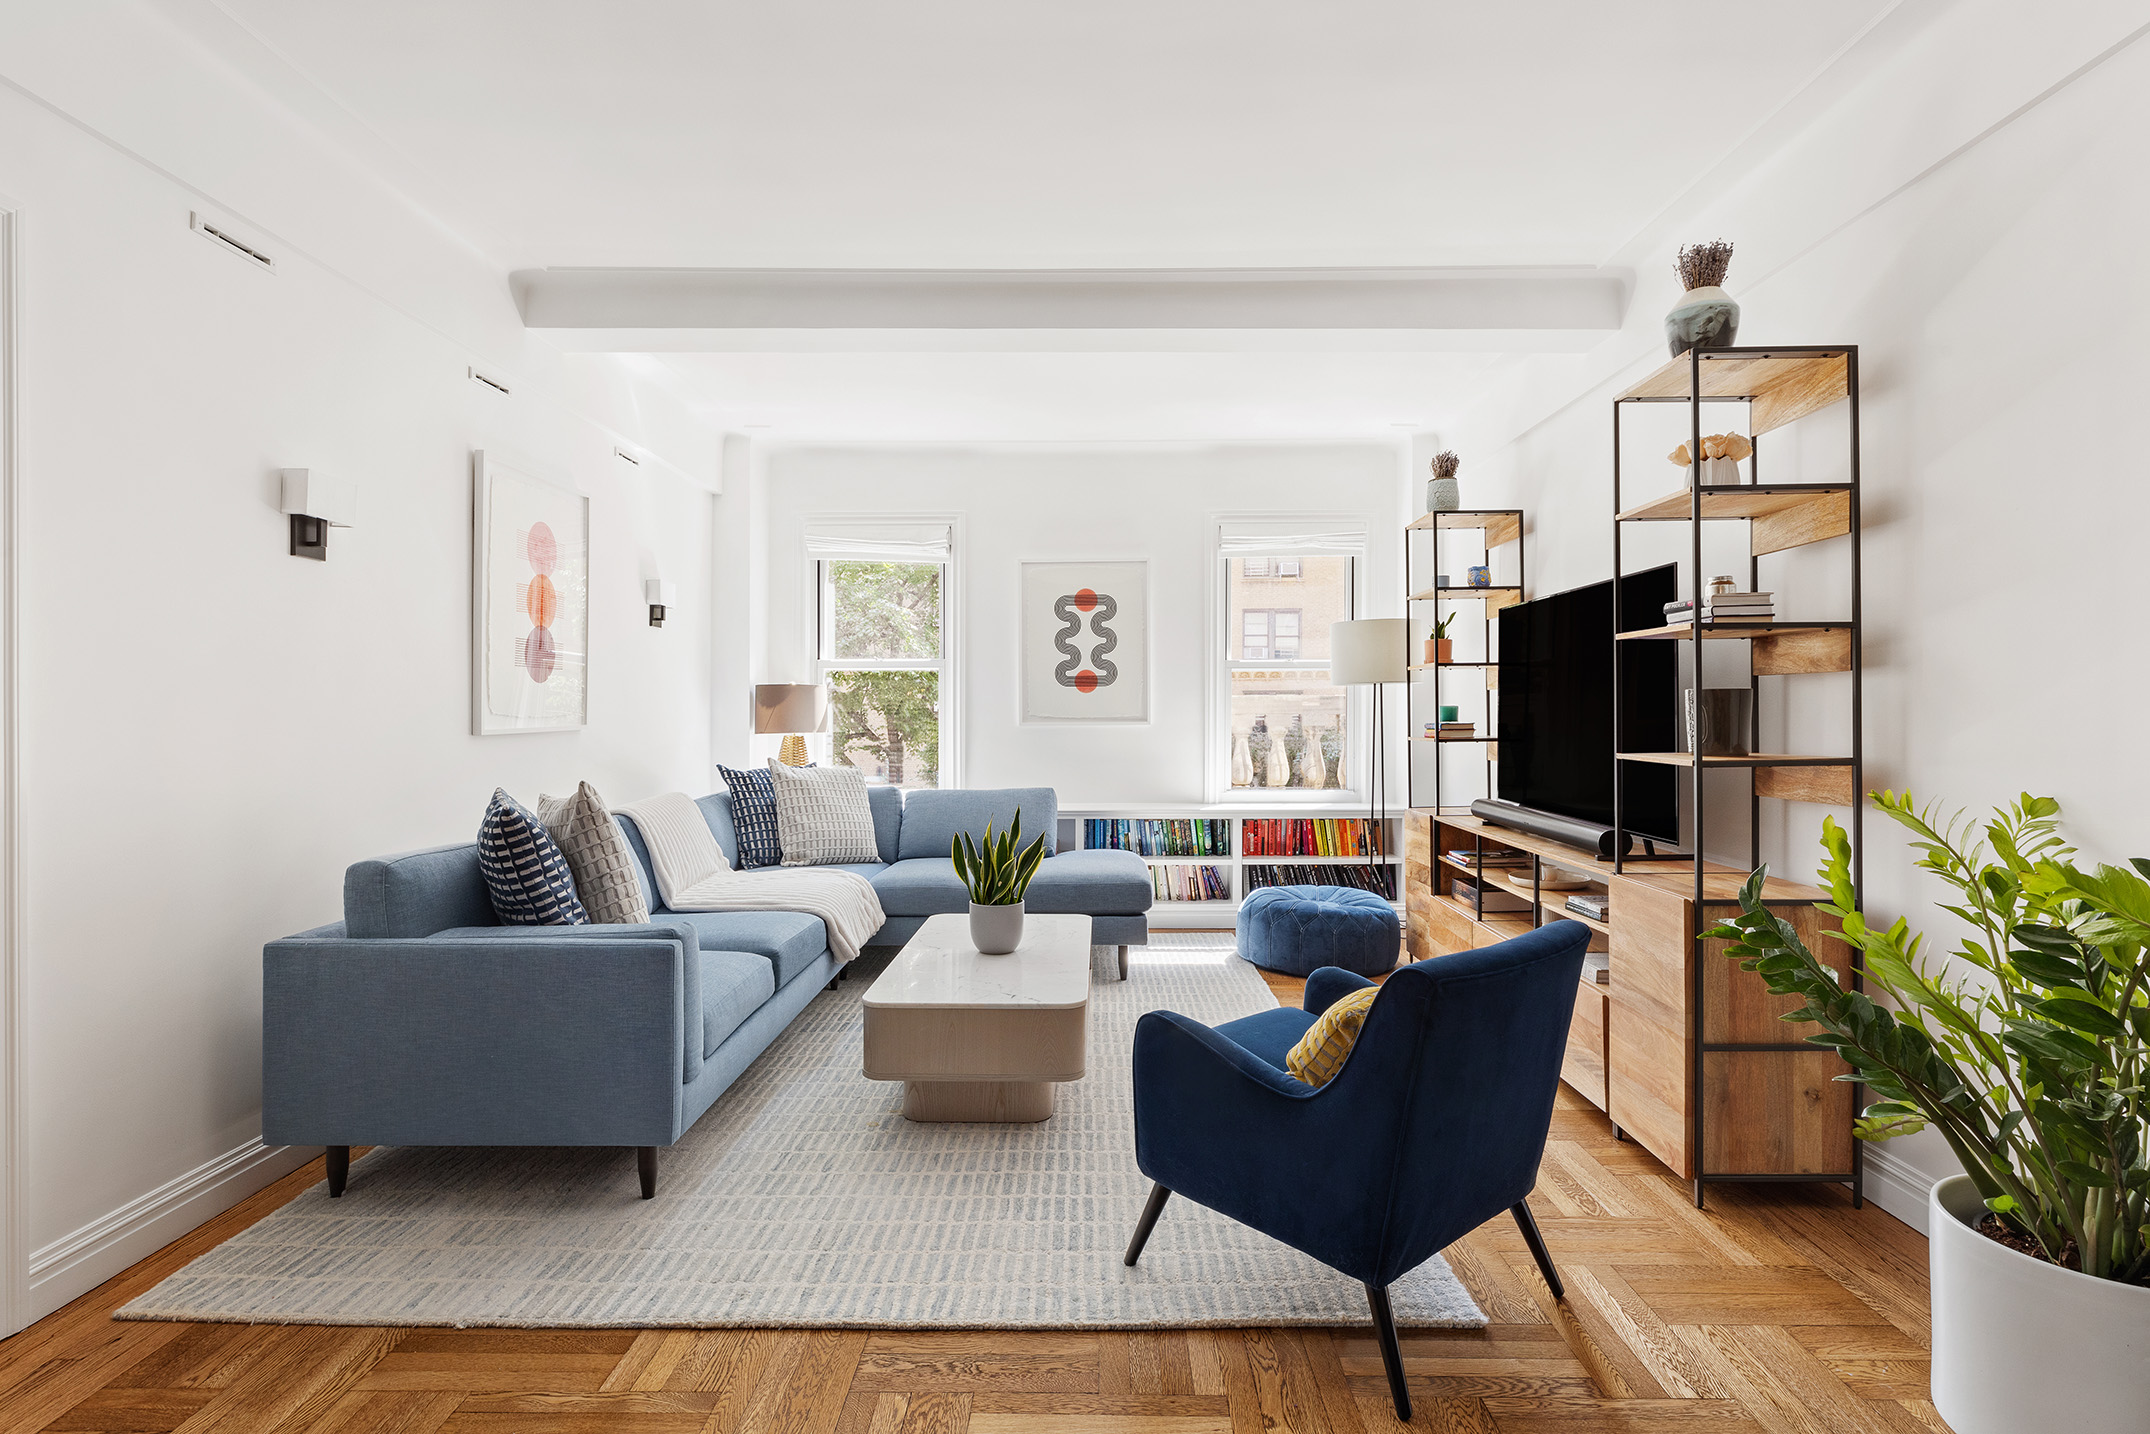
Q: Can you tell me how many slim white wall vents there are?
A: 3